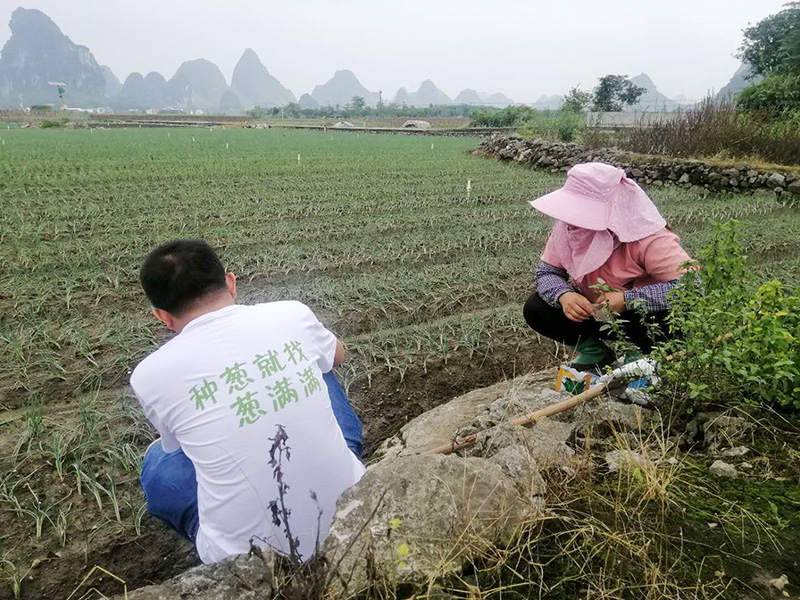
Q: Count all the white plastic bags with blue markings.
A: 1